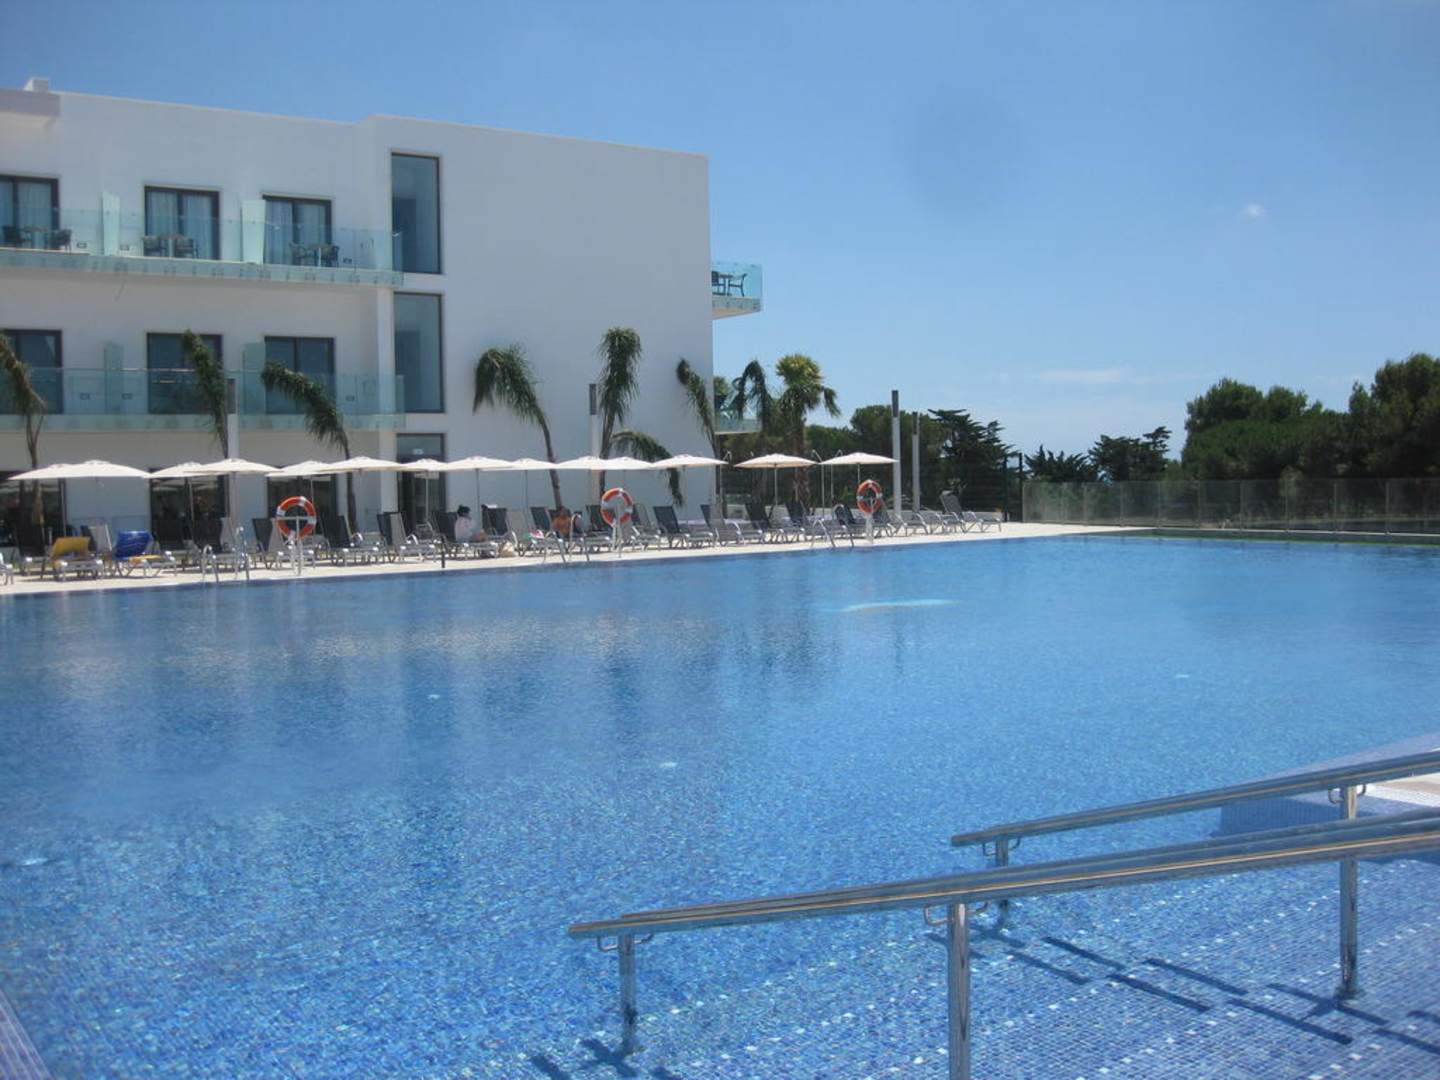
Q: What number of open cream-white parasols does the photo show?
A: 14